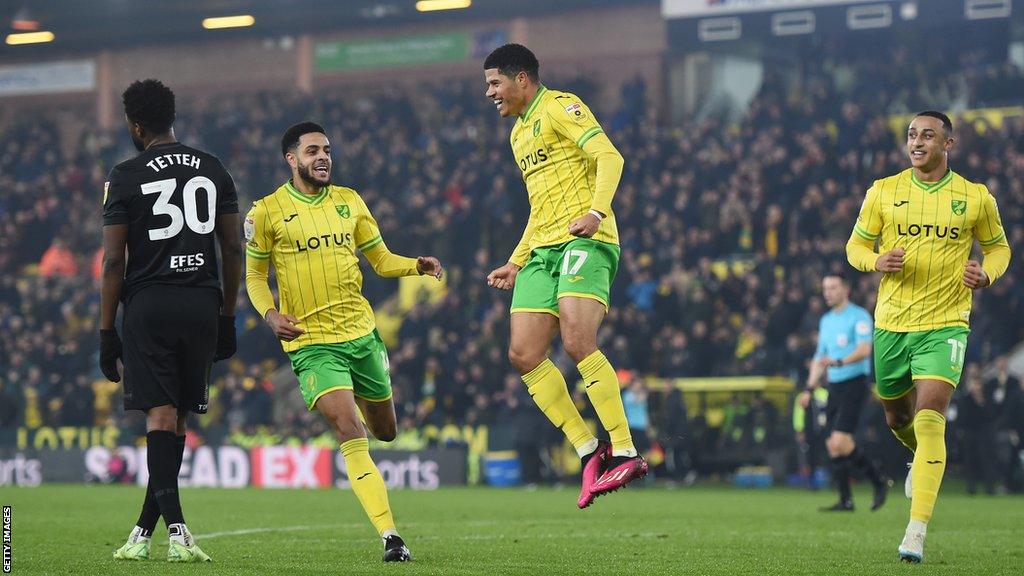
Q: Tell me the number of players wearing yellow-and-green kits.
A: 3